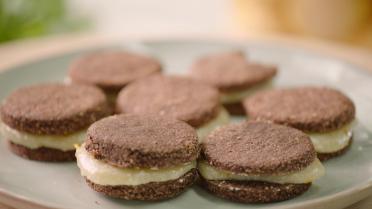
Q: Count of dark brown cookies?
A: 7